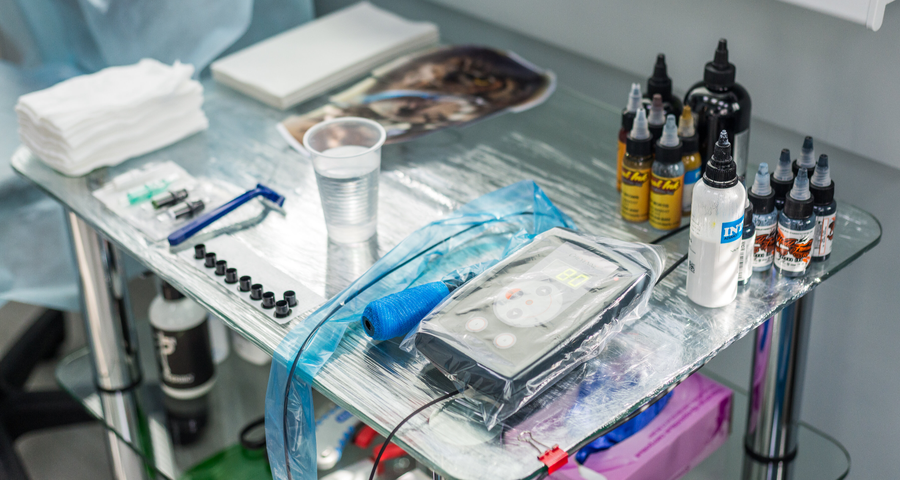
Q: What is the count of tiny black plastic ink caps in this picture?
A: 9